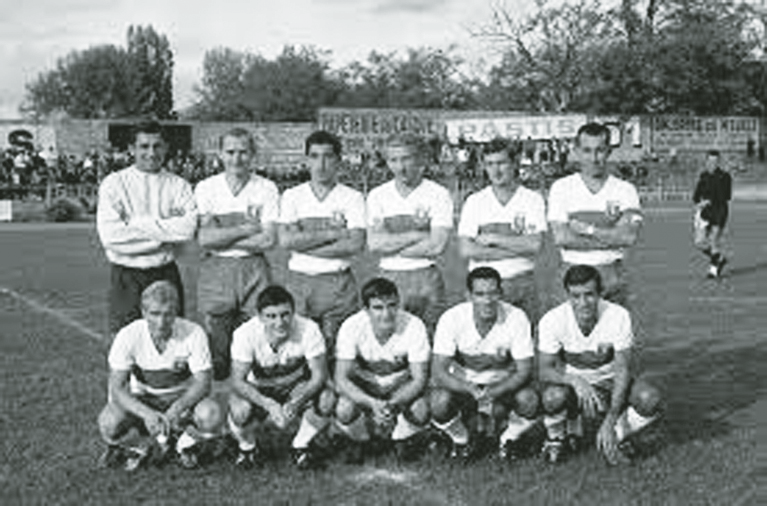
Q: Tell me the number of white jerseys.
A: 11